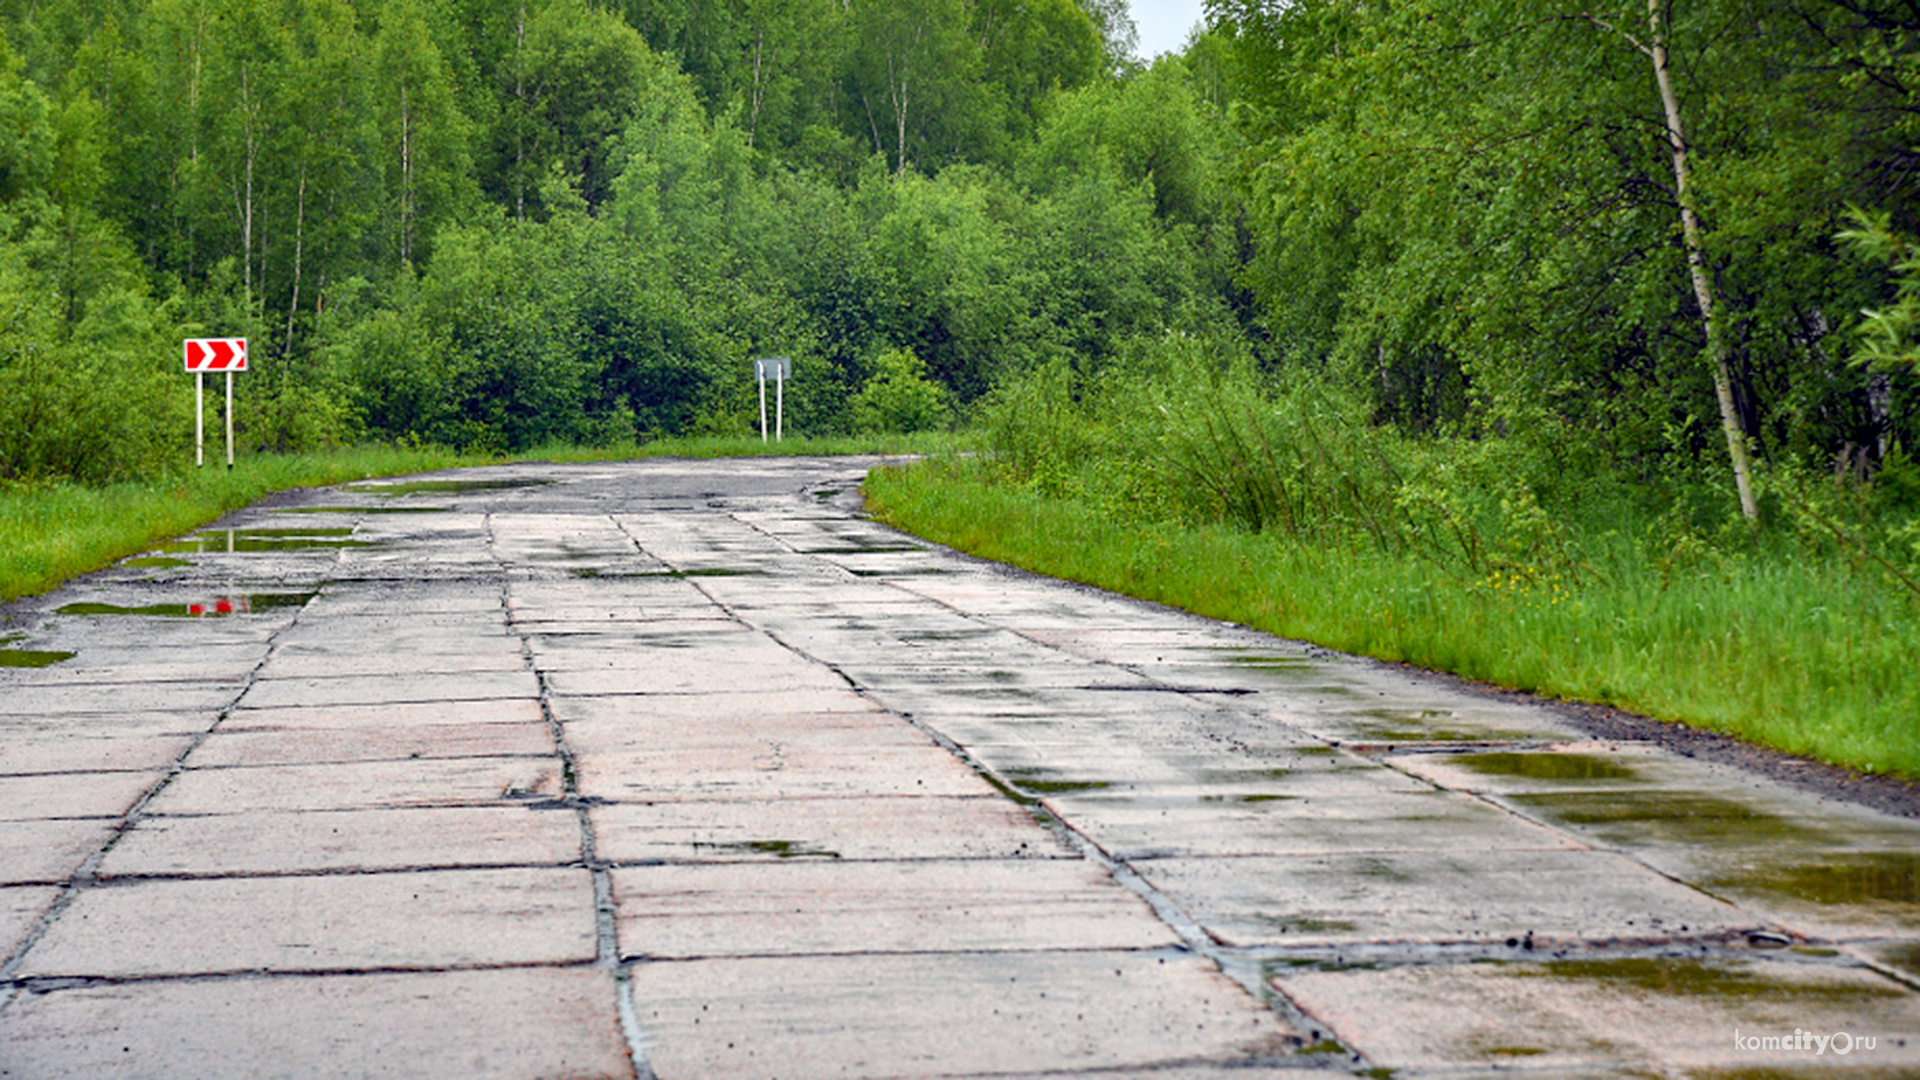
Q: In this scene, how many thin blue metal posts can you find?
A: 0